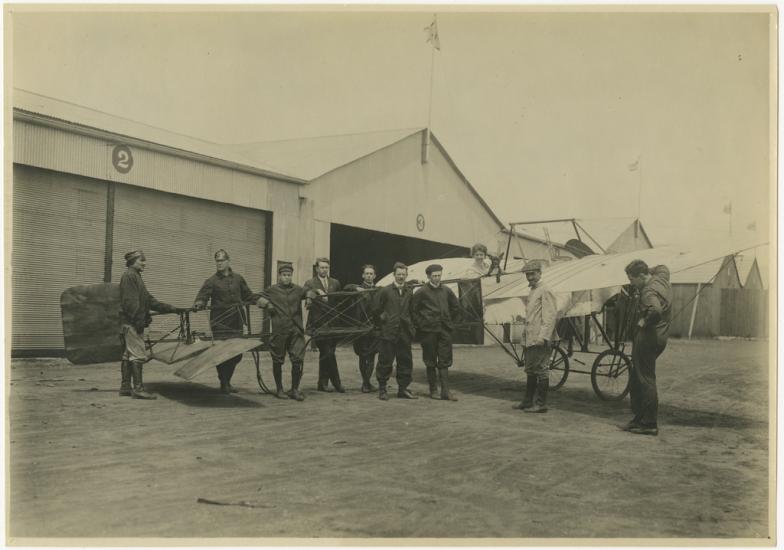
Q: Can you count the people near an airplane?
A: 10